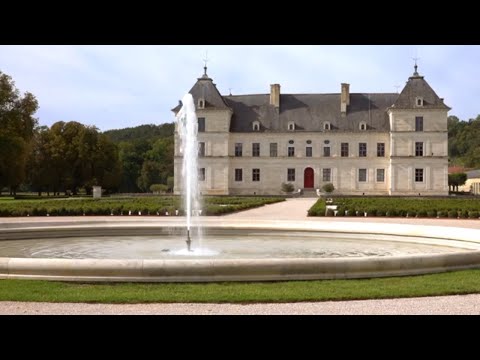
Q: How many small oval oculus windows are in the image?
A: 3